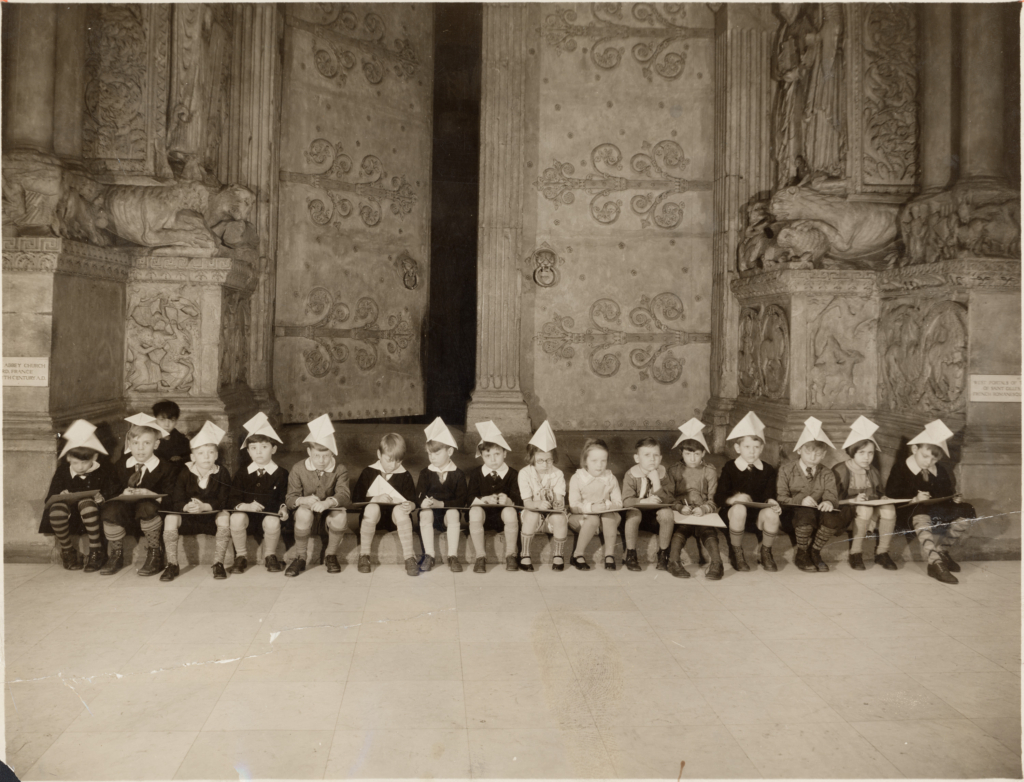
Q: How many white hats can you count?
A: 13